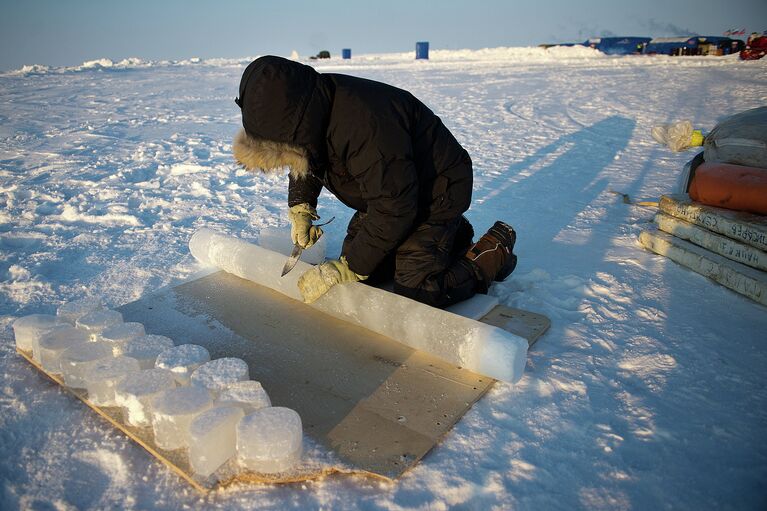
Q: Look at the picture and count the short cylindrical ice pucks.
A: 15